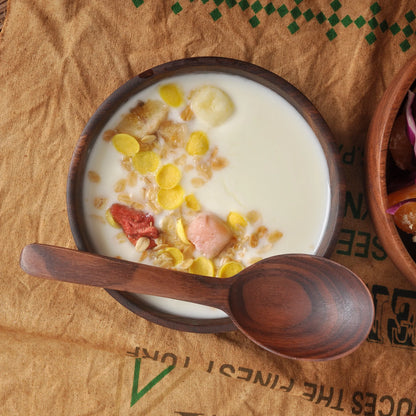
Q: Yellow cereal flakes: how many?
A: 13